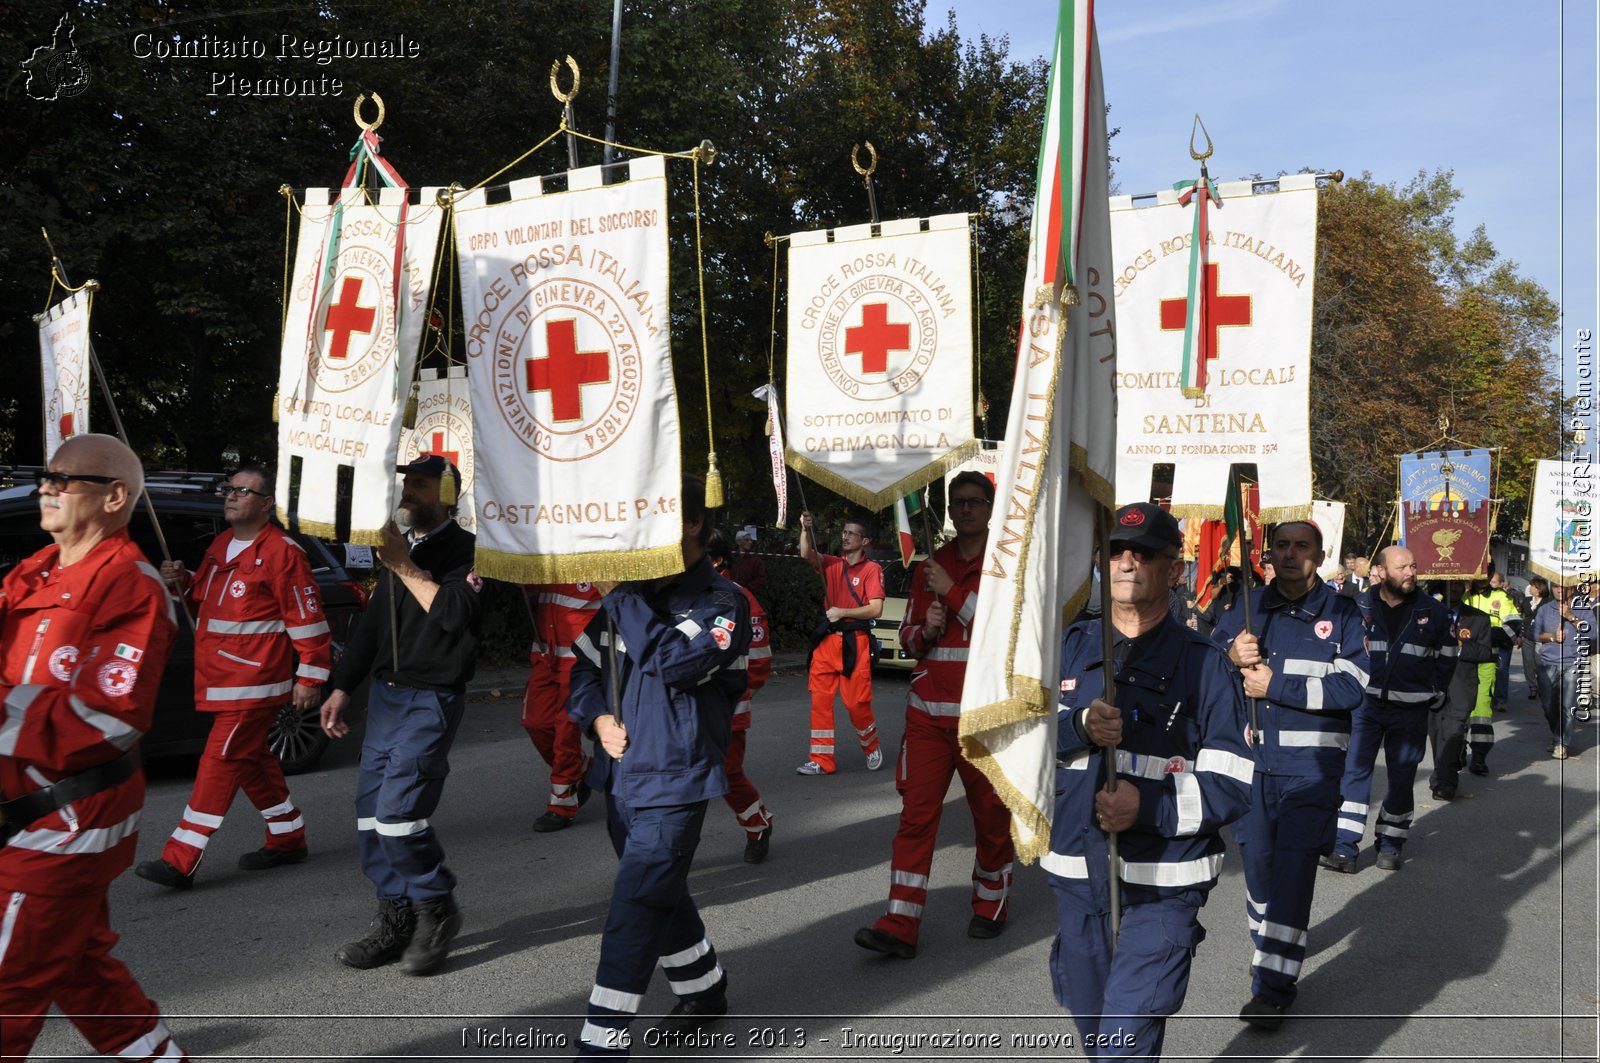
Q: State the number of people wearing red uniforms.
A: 6